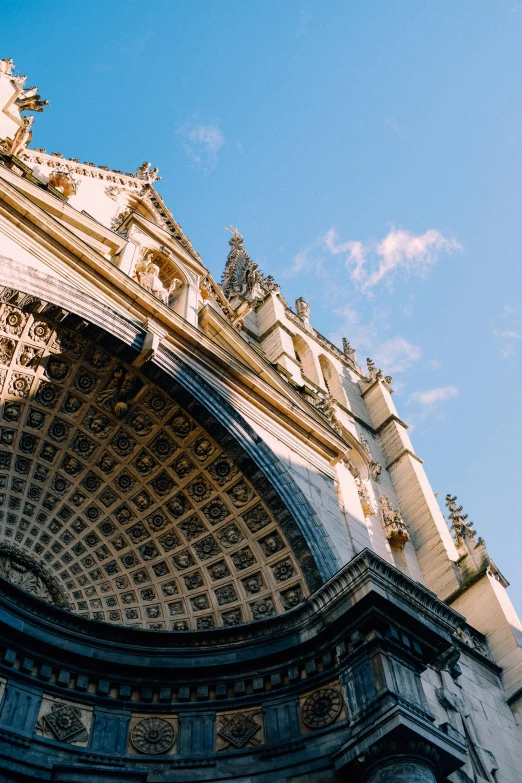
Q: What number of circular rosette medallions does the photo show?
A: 2